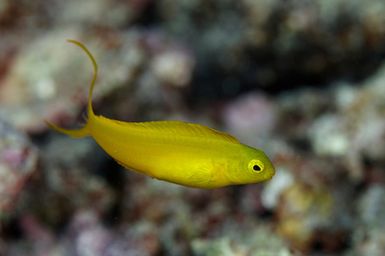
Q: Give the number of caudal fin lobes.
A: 2